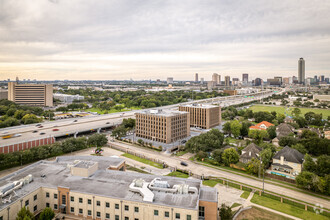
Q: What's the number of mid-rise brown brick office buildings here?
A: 2